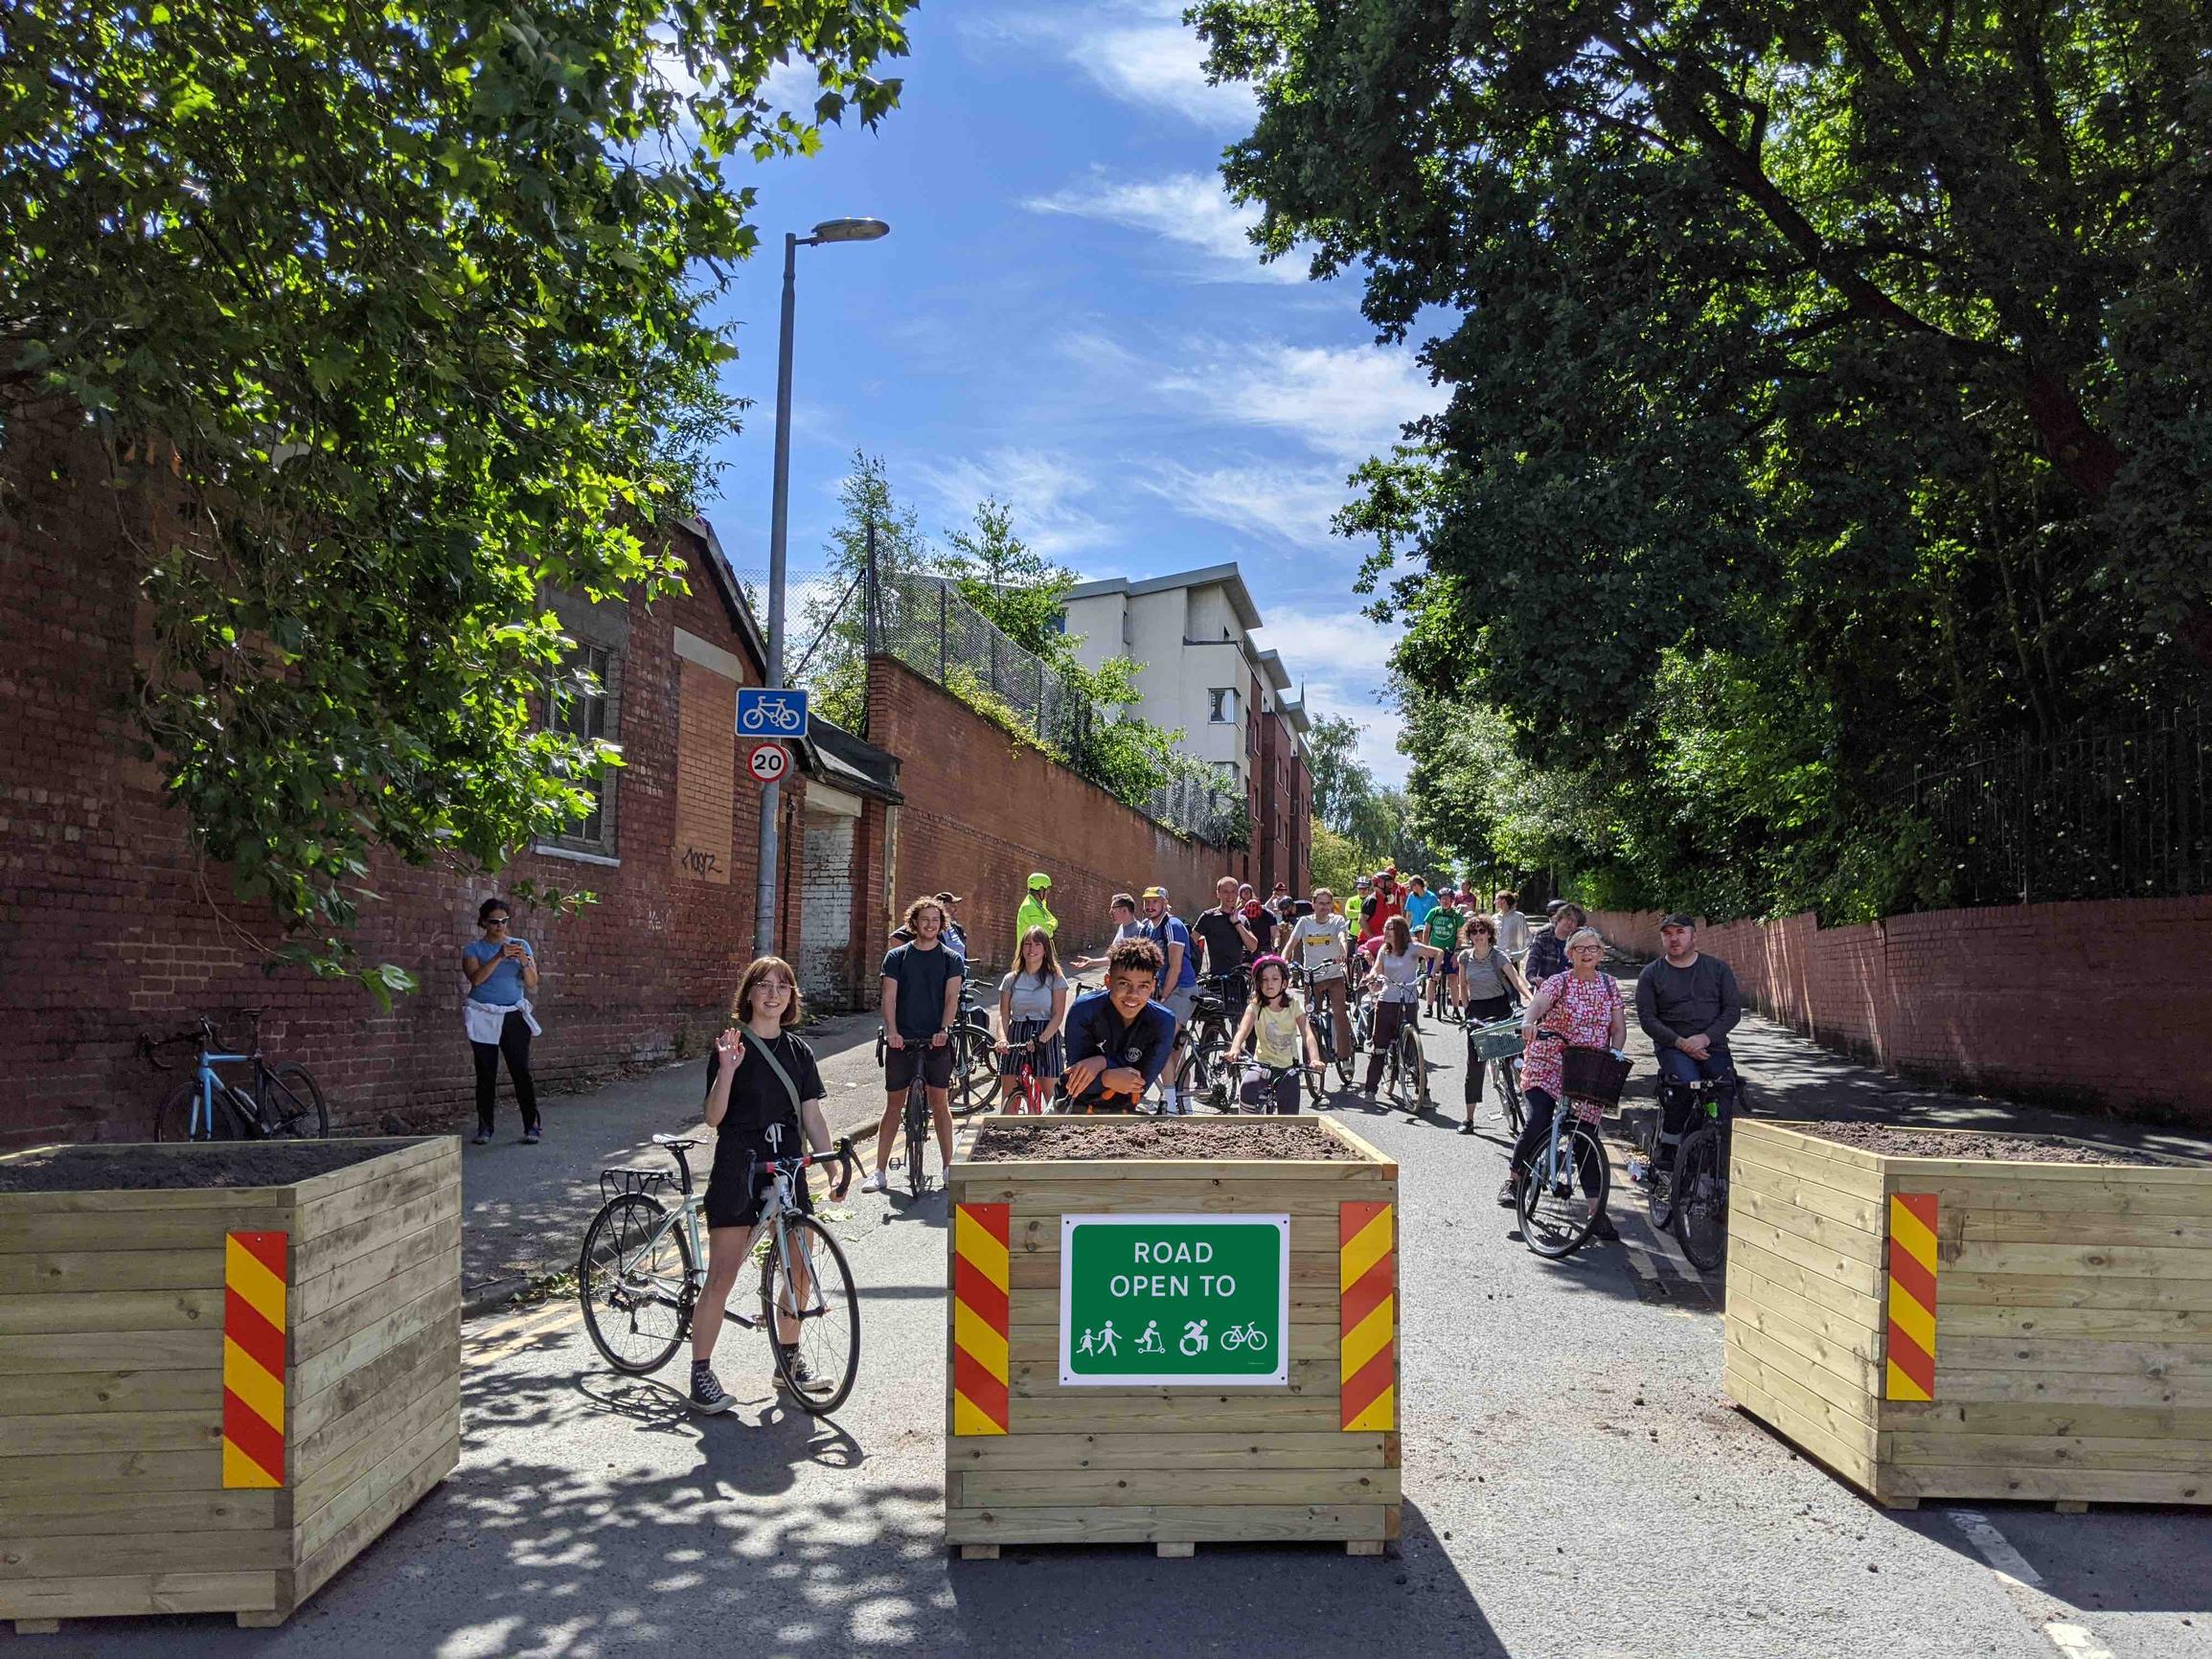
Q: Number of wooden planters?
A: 3